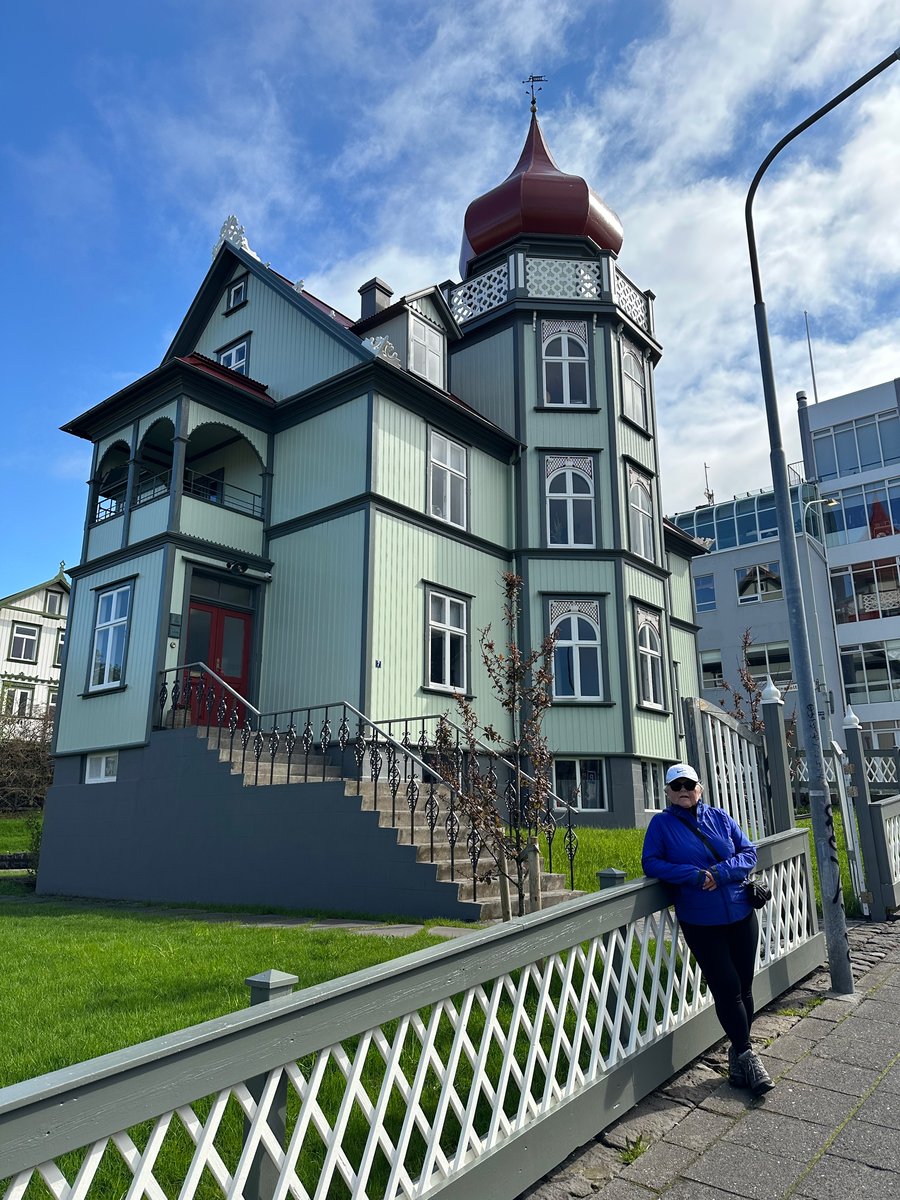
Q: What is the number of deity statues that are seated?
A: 0